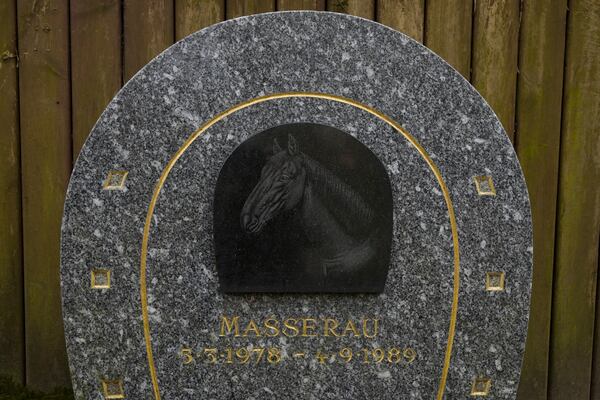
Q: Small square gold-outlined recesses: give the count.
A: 6